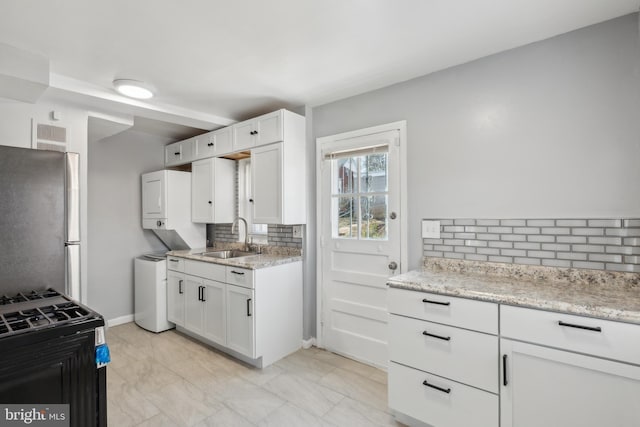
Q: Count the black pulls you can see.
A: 11